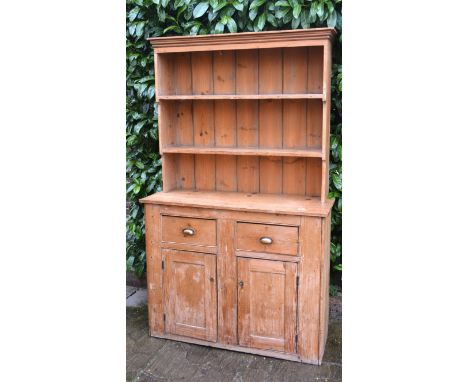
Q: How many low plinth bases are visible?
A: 1